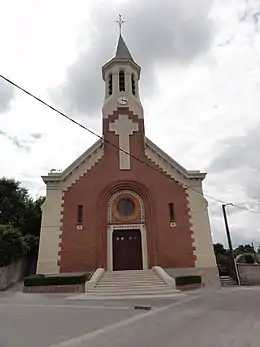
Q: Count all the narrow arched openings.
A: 3